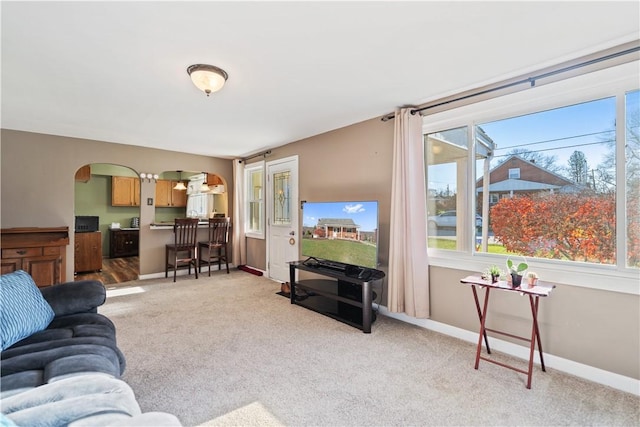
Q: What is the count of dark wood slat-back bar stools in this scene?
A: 2